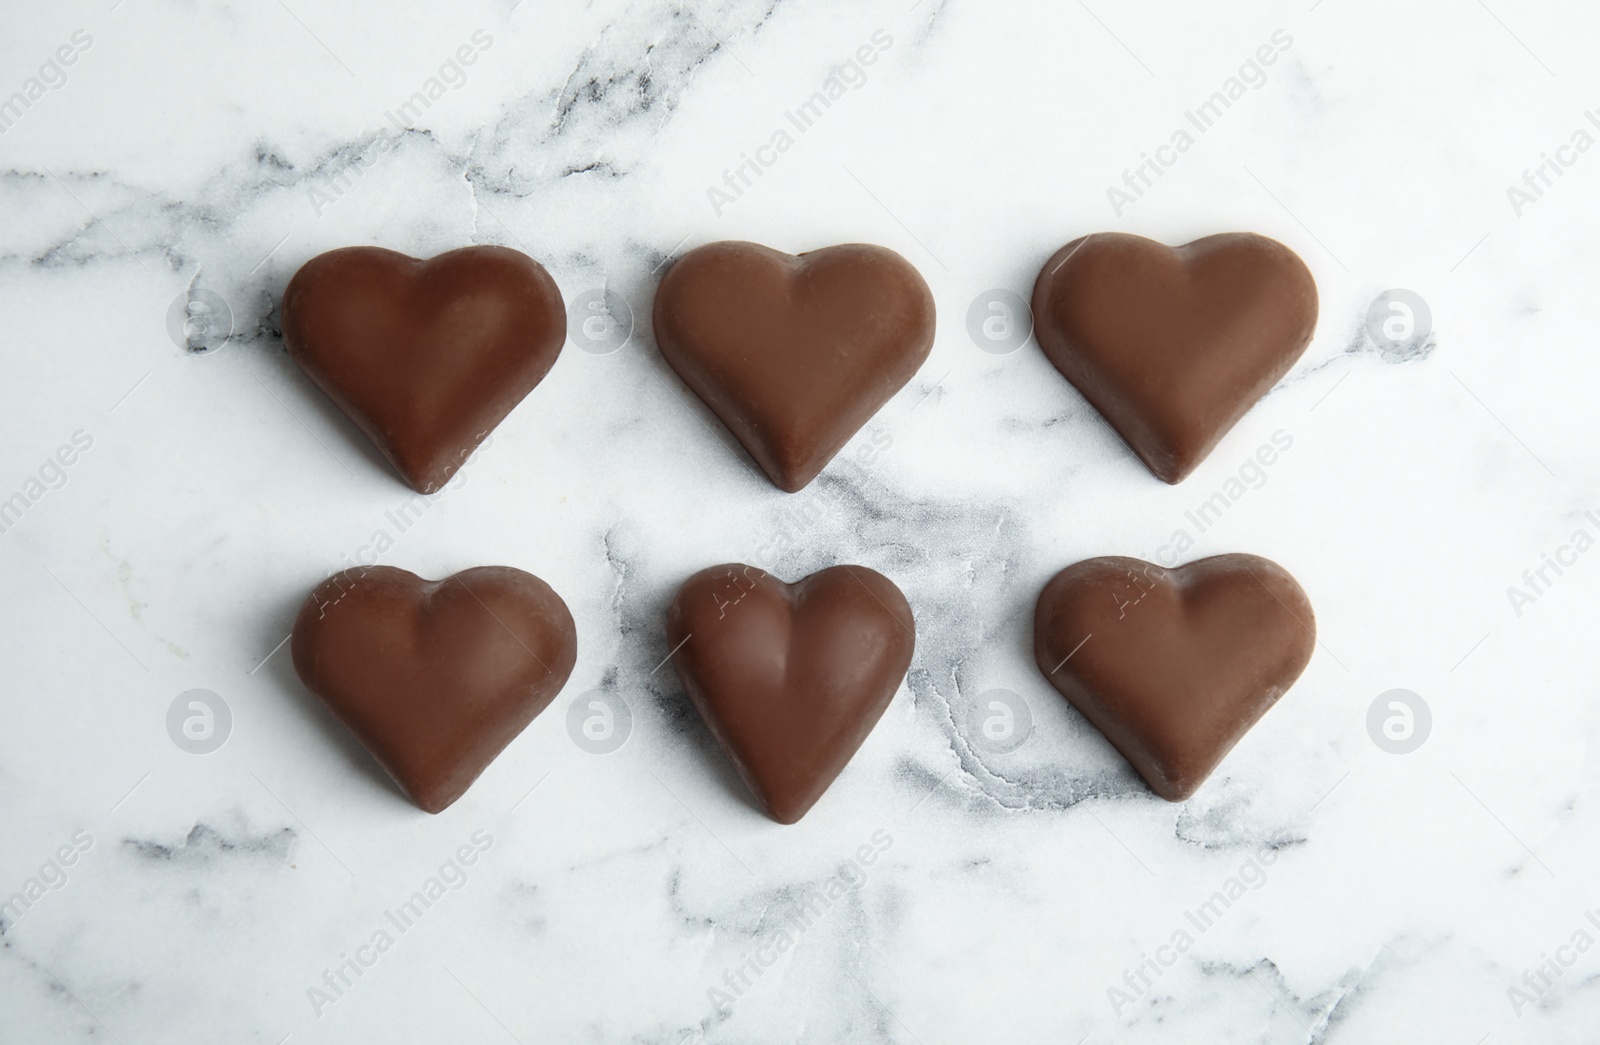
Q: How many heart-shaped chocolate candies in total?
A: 6